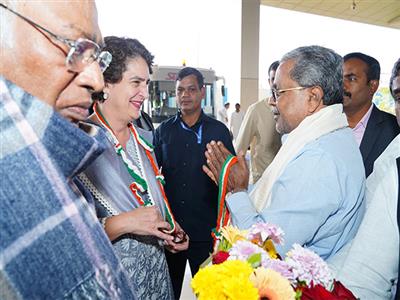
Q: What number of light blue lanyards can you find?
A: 1